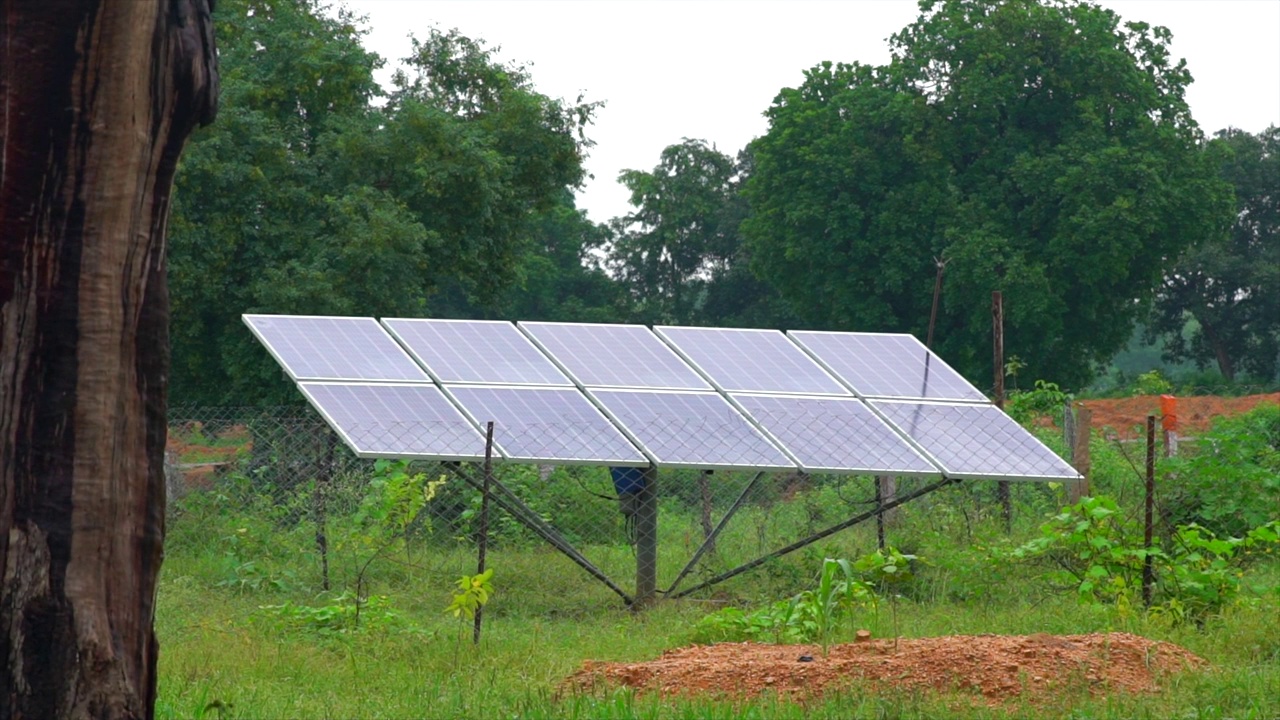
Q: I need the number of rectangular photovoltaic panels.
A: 10